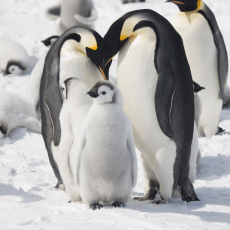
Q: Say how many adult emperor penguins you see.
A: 3